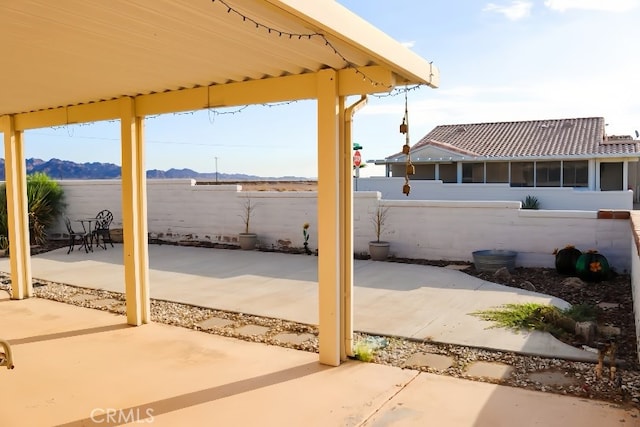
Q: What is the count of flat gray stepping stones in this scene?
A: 8